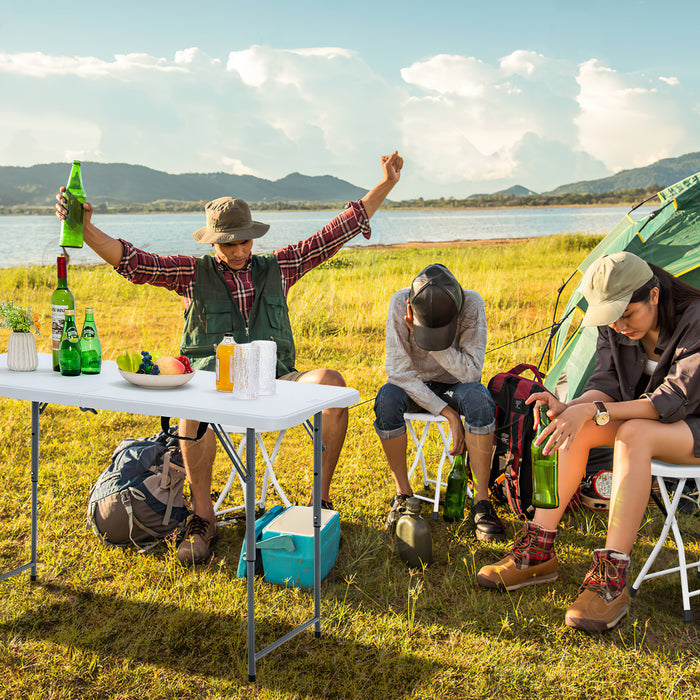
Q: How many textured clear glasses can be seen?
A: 2